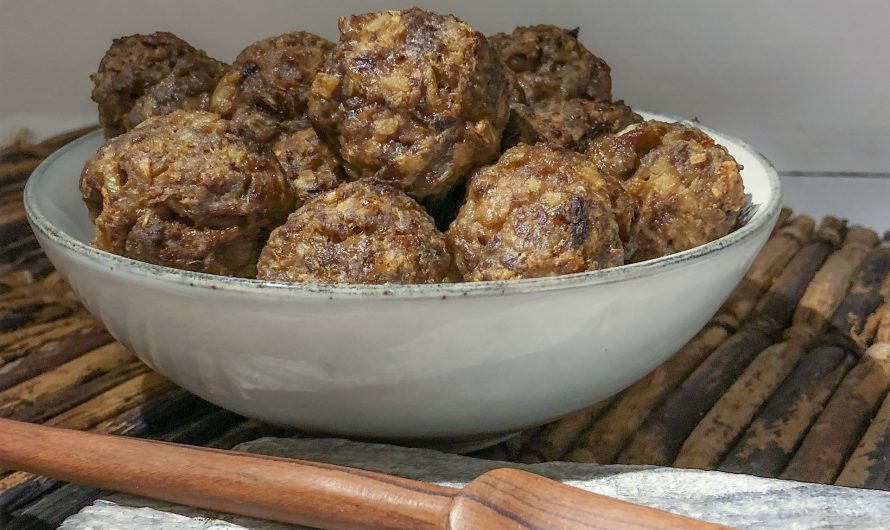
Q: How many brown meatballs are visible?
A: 10